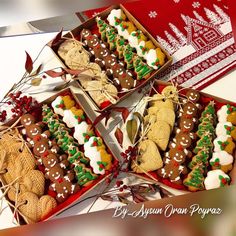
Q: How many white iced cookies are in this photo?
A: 15